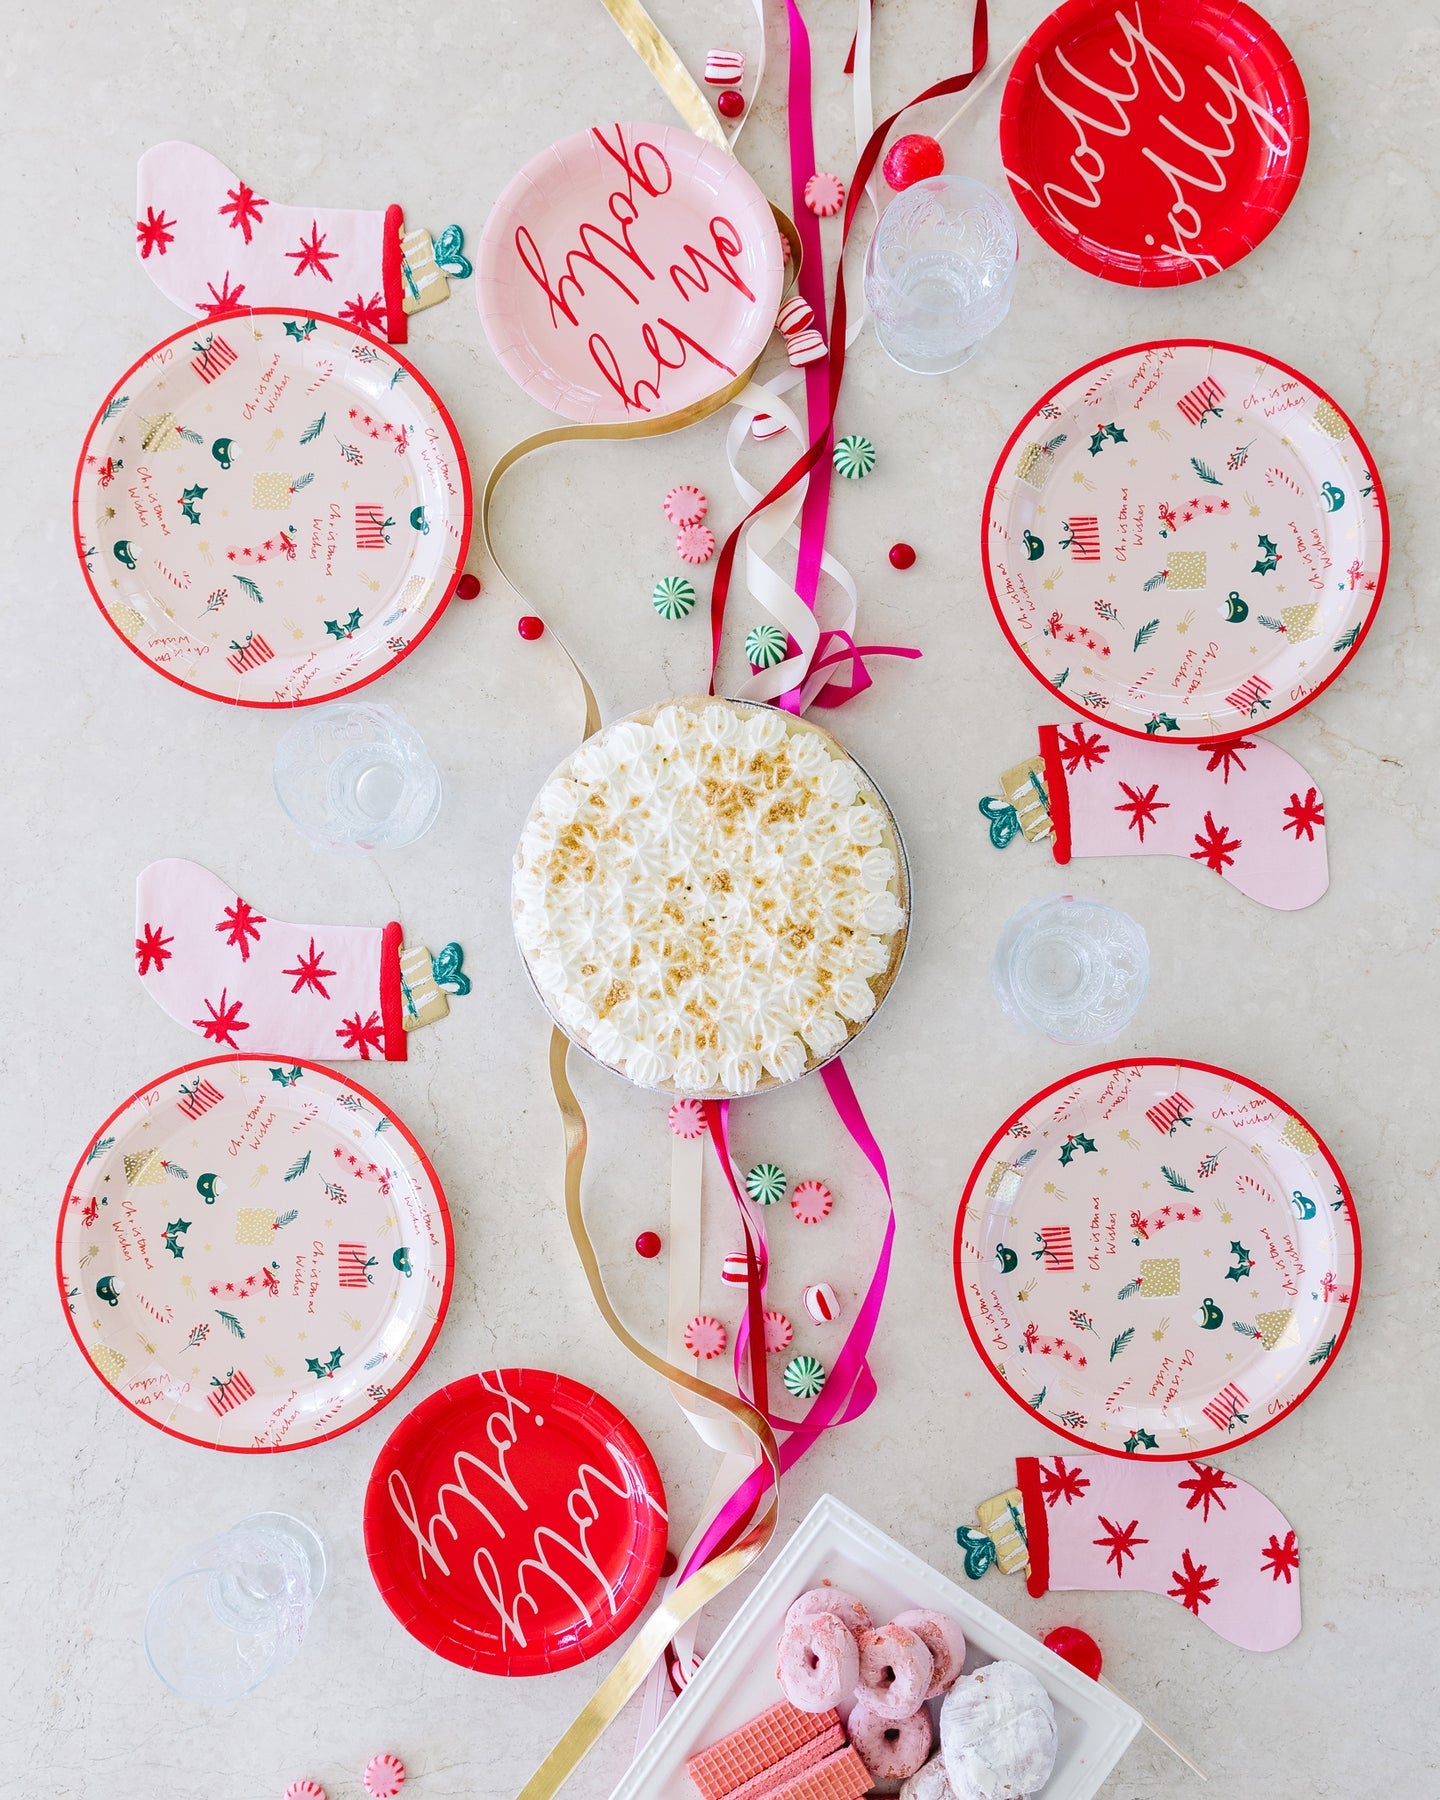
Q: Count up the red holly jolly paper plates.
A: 2